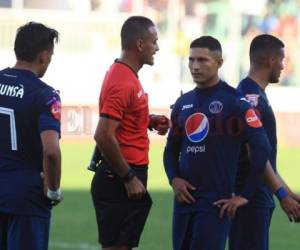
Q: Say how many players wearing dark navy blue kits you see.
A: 3